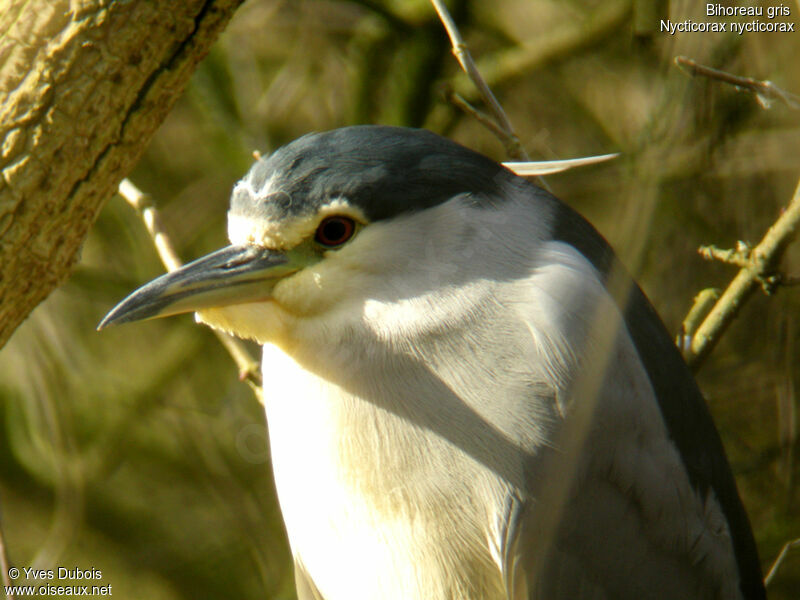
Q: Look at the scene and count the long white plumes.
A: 2